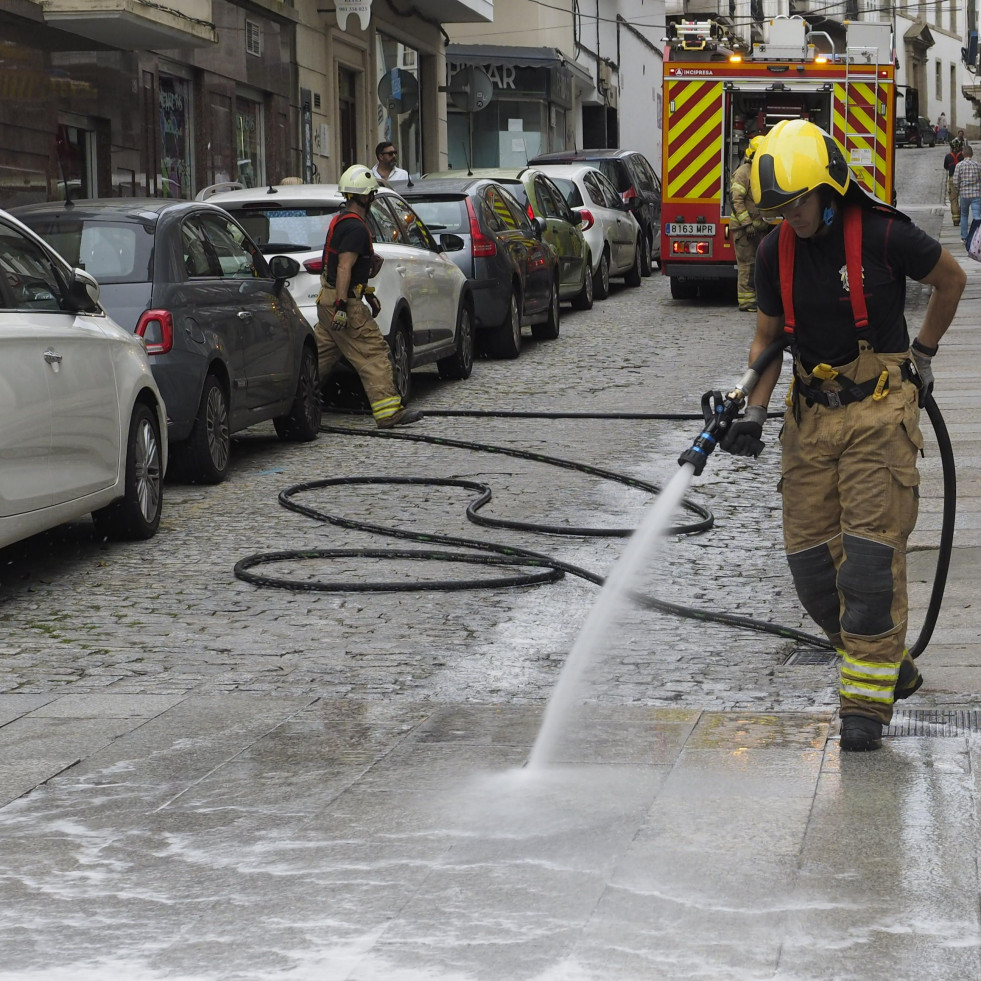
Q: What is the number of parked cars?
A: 7